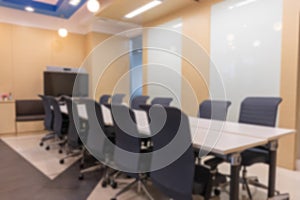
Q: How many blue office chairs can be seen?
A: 12